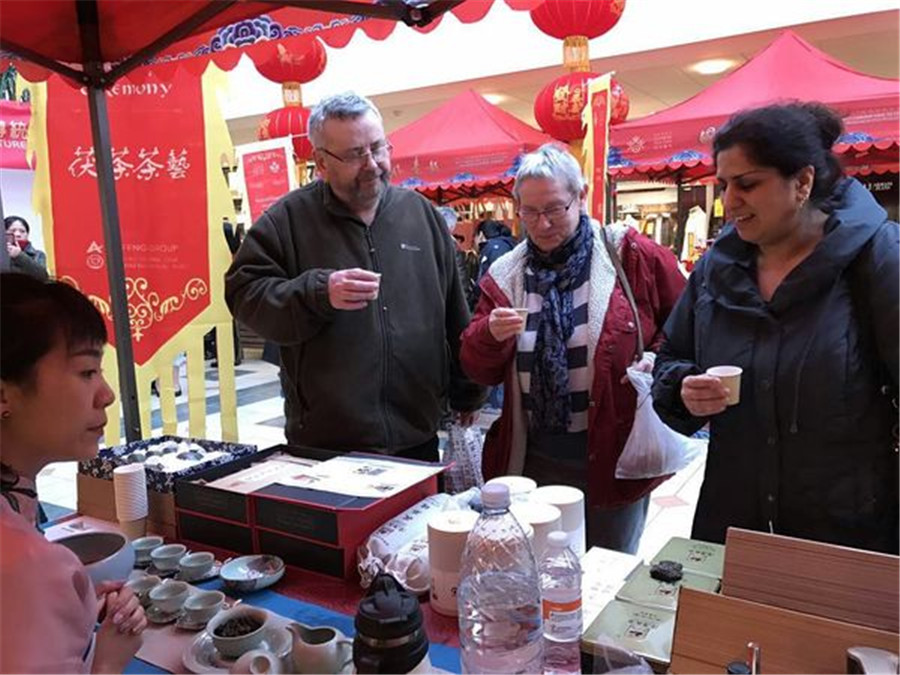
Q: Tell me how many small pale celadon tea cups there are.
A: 6